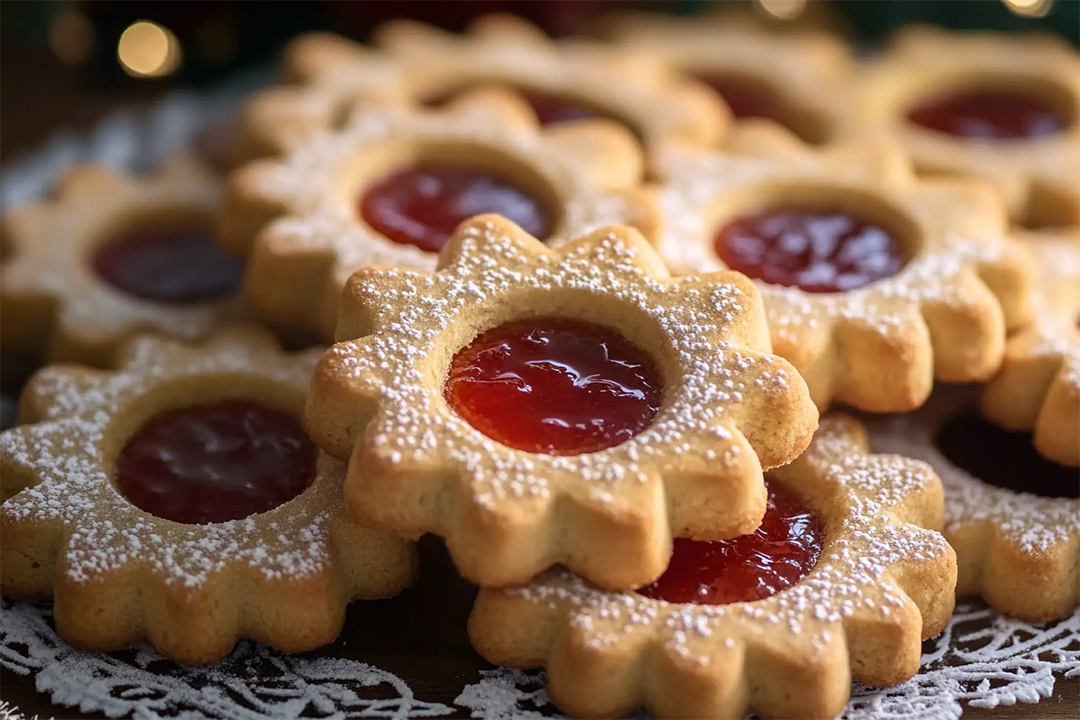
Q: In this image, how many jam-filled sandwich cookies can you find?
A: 11